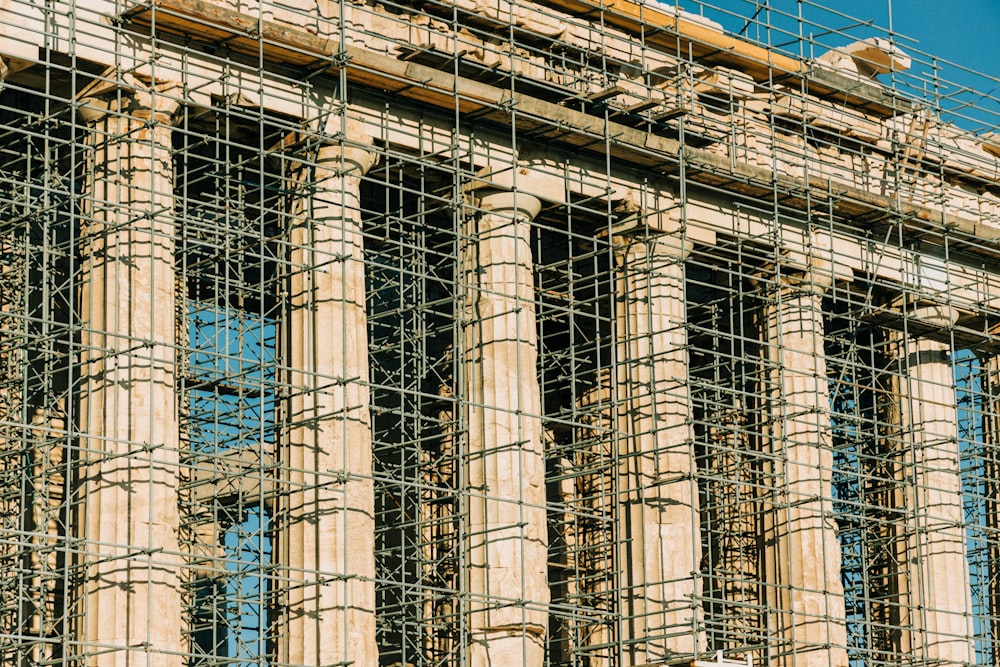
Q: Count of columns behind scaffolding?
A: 6